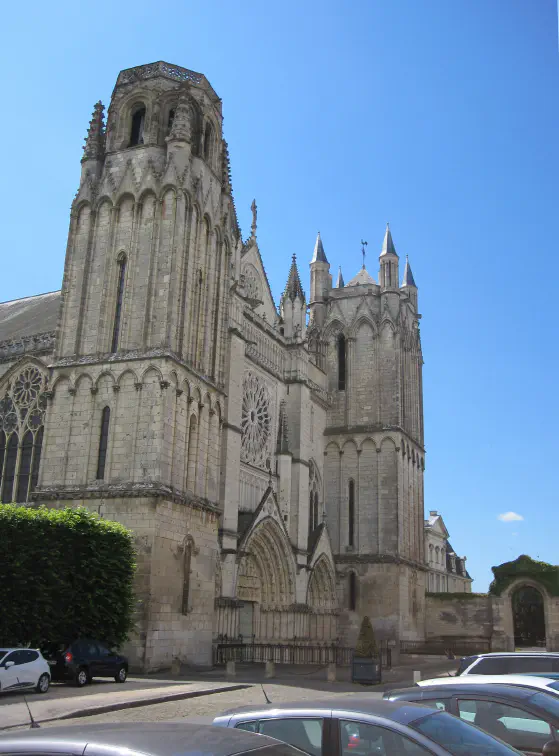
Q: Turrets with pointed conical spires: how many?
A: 4